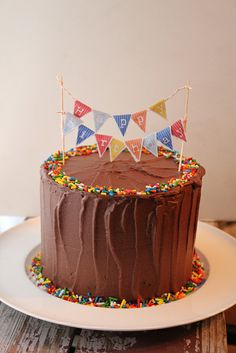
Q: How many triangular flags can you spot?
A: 13